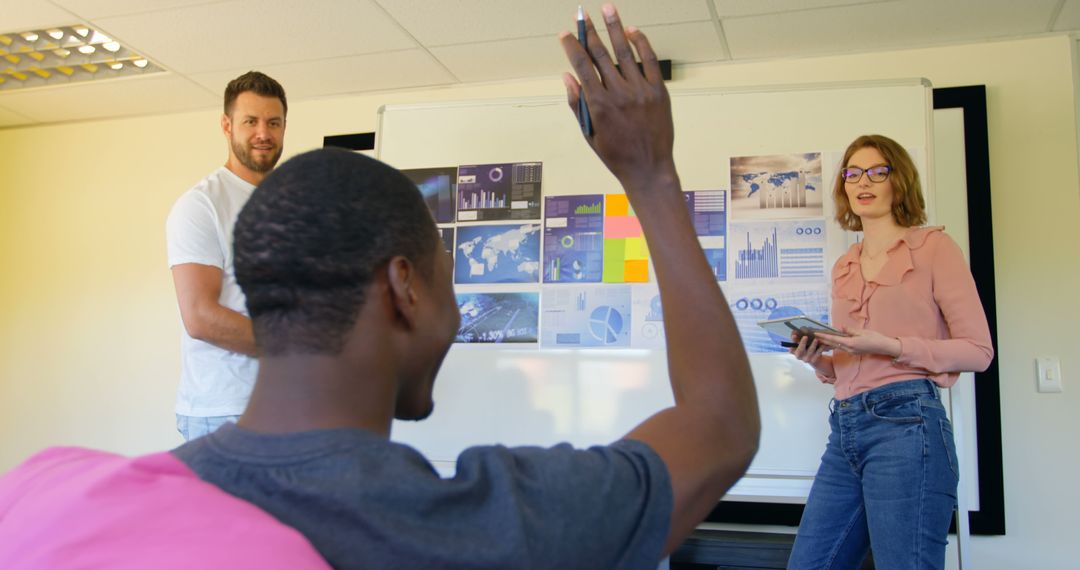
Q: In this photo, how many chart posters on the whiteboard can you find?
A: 12